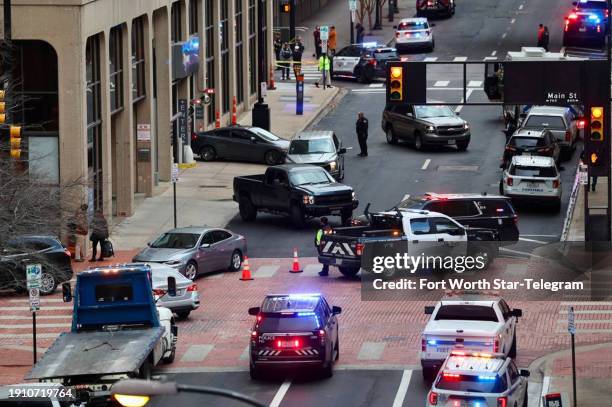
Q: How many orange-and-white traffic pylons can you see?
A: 2